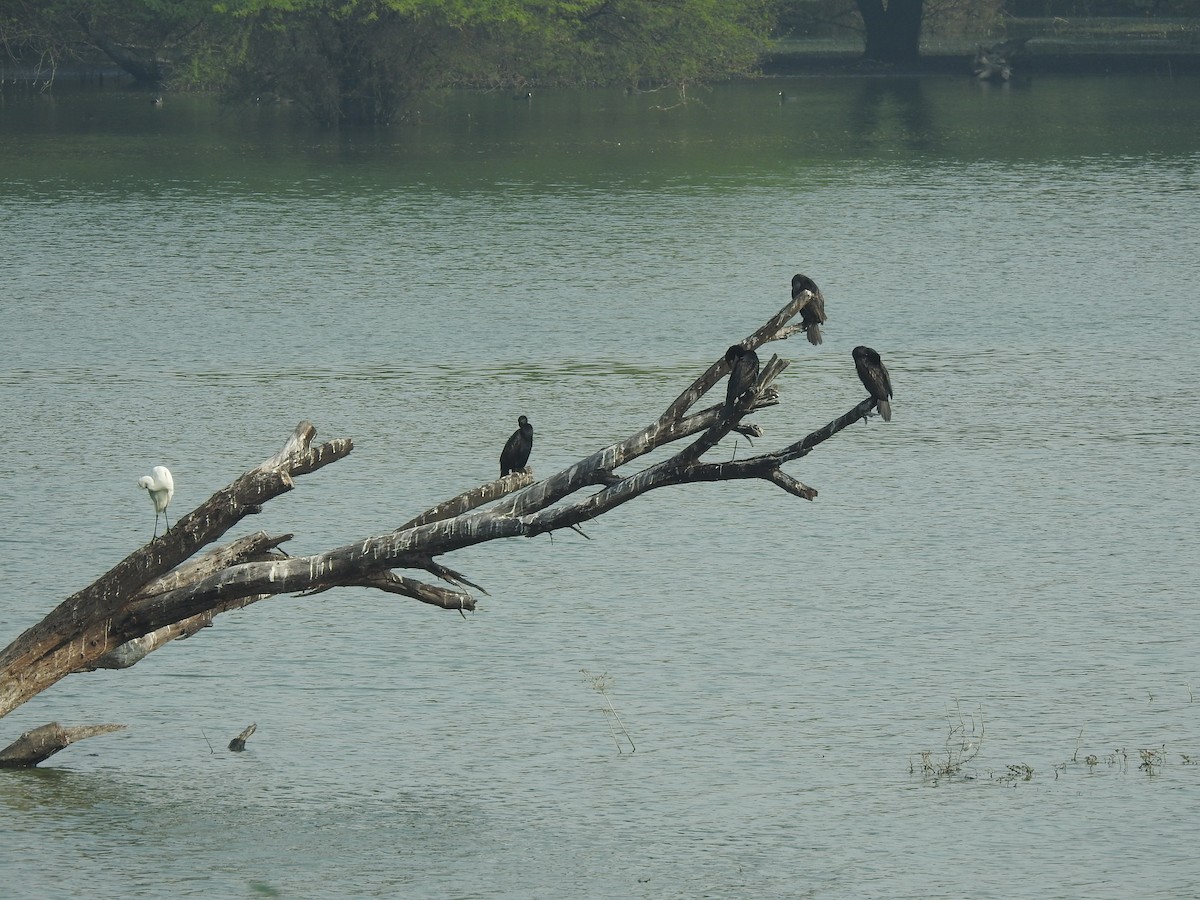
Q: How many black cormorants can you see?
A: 4